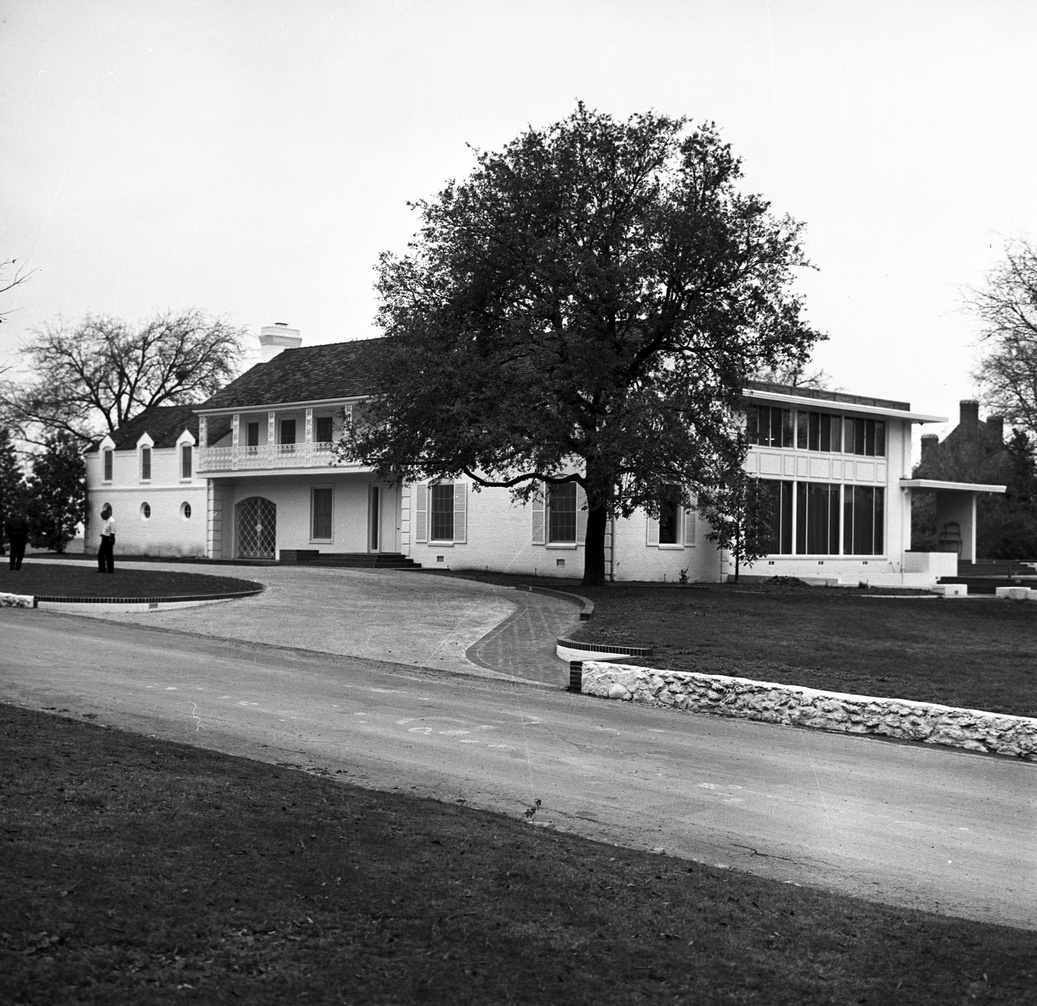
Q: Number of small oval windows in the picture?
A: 3